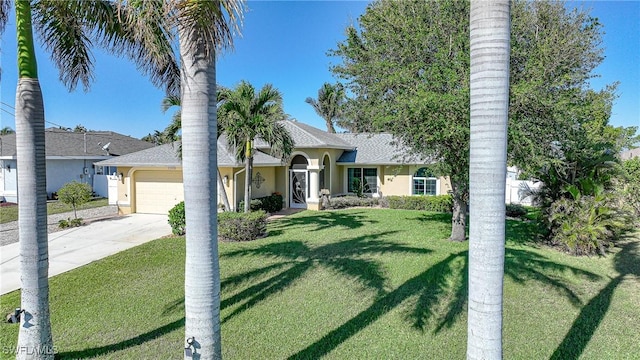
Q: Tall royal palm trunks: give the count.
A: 3